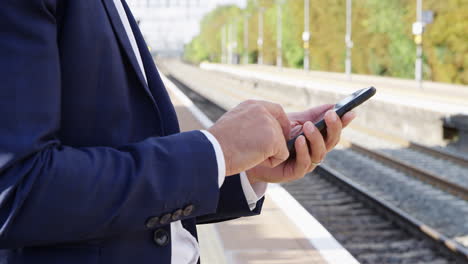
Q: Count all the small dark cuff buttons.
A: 4